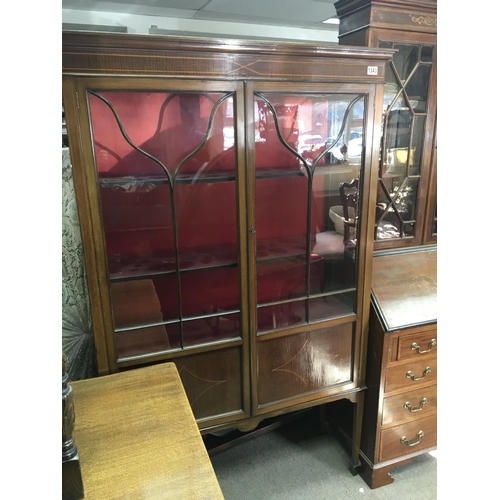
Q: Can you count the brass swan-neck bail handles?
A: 4